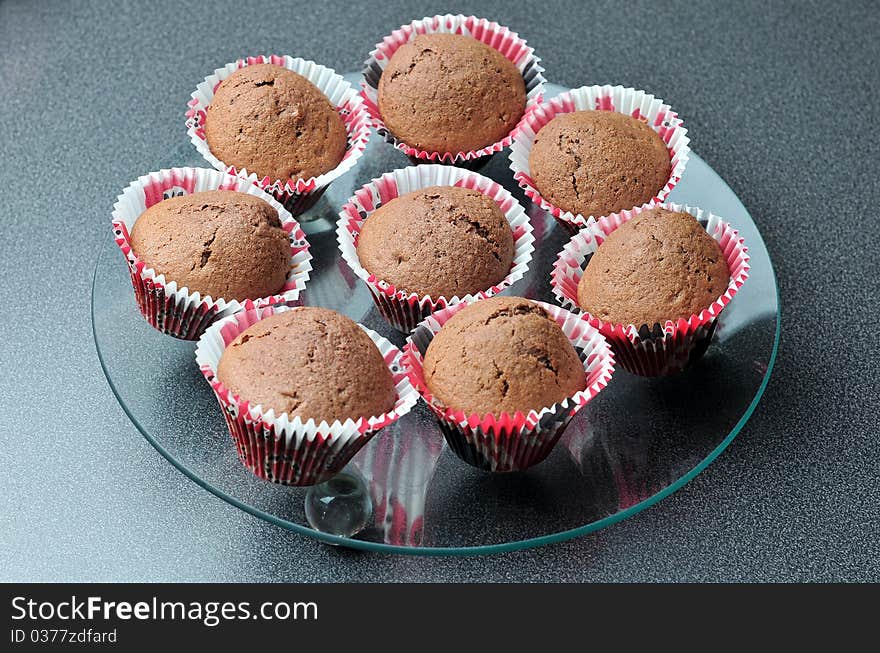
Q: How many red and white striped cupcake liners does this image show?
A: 8